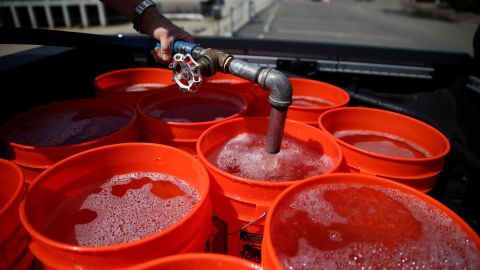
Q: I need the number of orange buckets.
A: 11